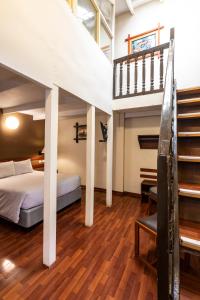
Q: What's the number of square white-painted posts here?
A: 3